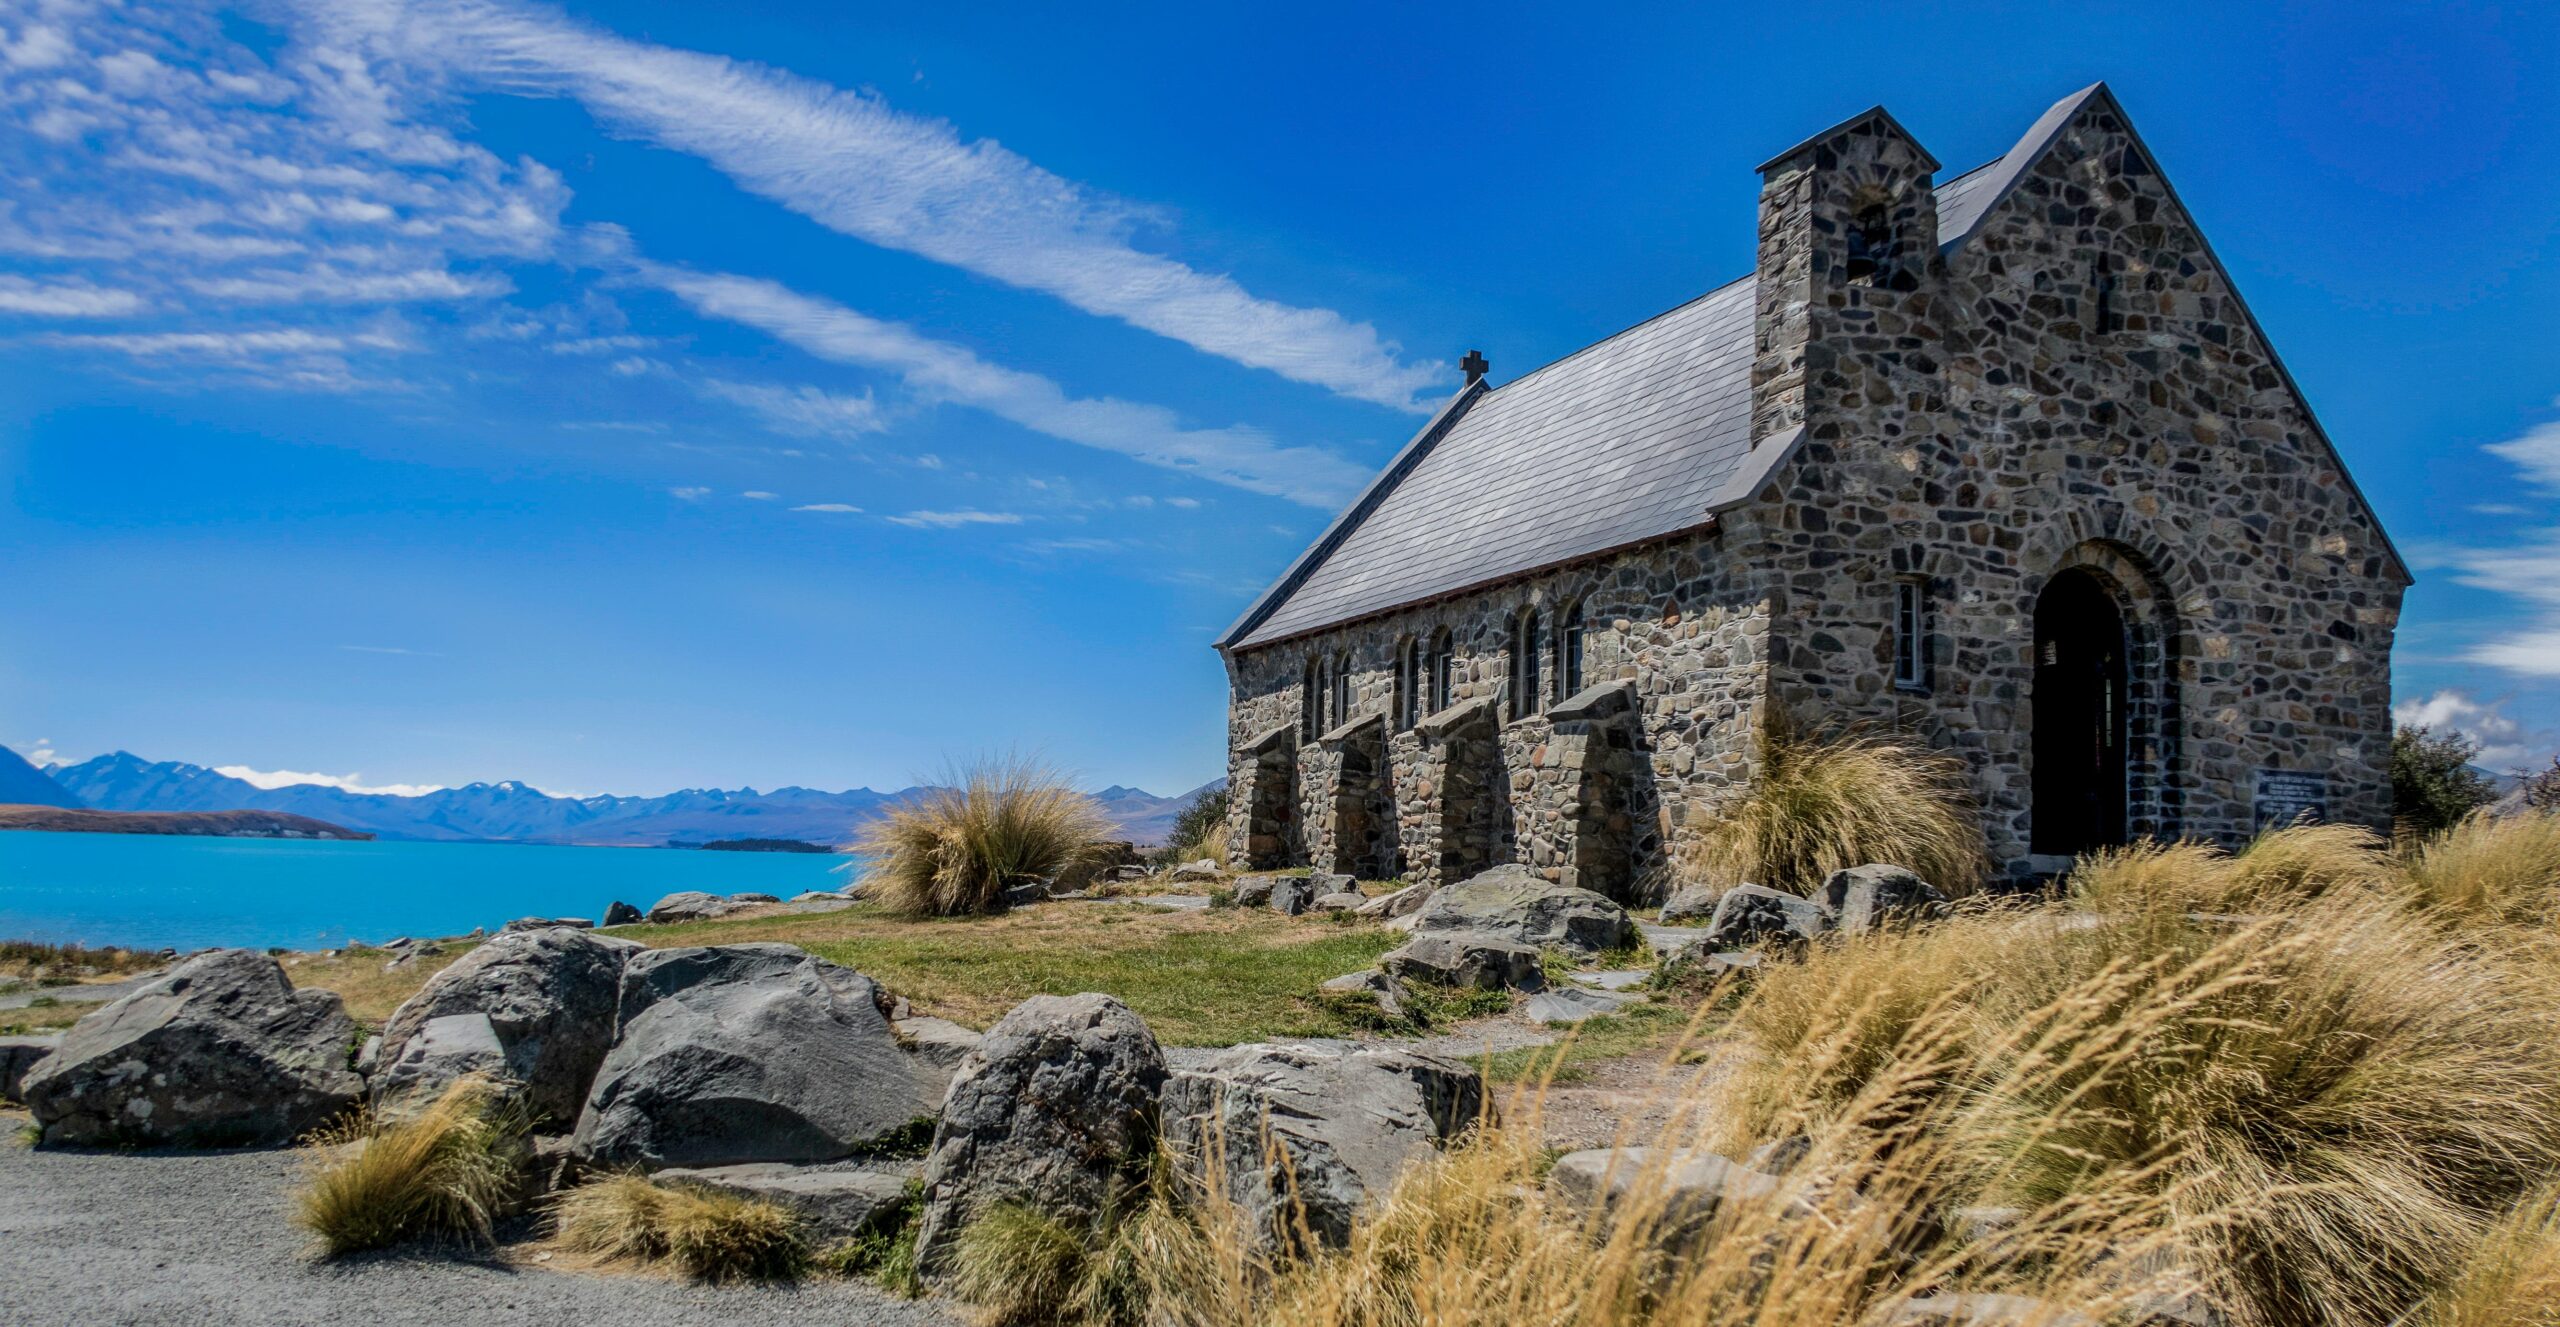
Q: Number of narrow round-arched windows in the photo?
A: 6